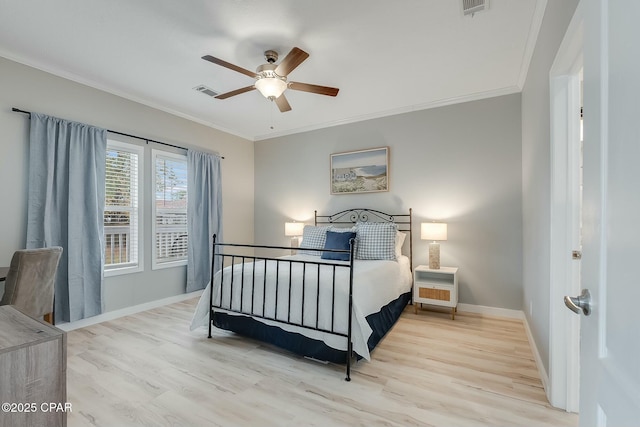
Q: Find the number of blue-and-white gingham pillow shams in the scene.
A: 2